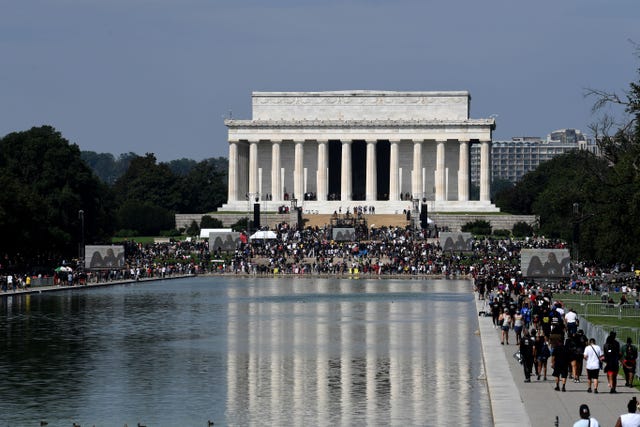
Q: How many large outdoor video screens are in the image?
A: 5